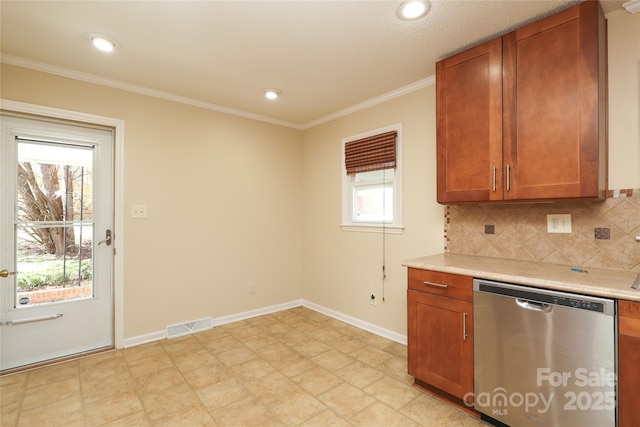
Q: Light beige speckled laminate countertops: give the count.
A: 1